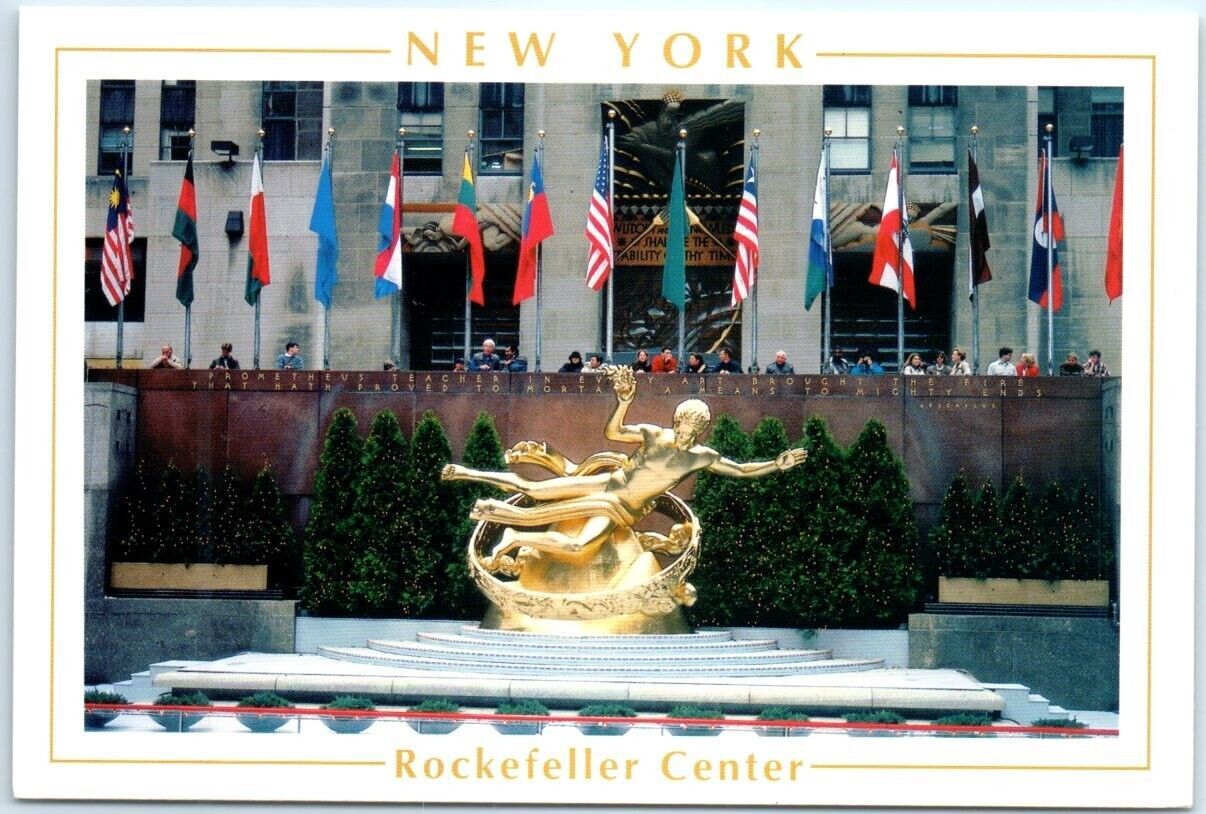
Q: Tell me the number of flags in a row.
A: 15